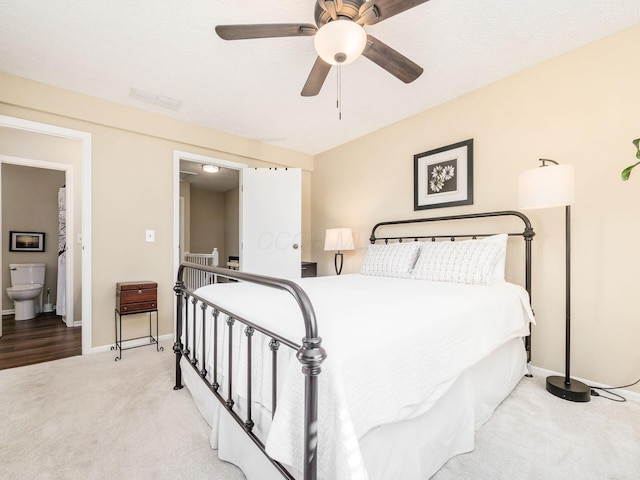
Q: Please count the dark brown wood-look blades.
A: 5